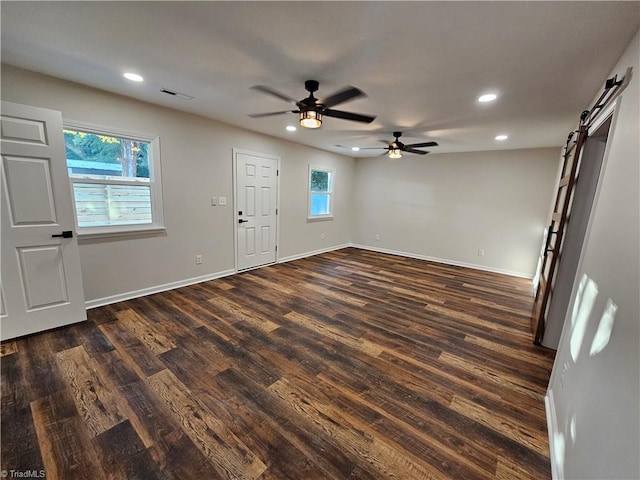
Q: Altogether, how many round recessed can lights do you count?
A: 5